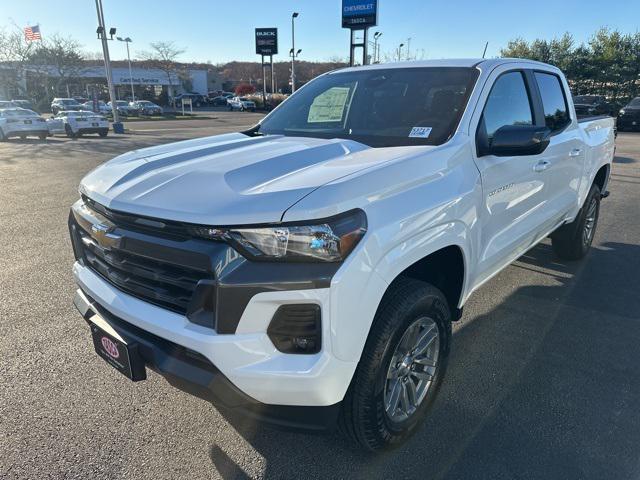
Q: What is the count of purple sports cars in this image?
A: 0